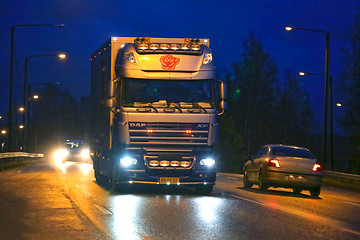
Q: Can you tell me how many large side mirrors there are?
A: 2